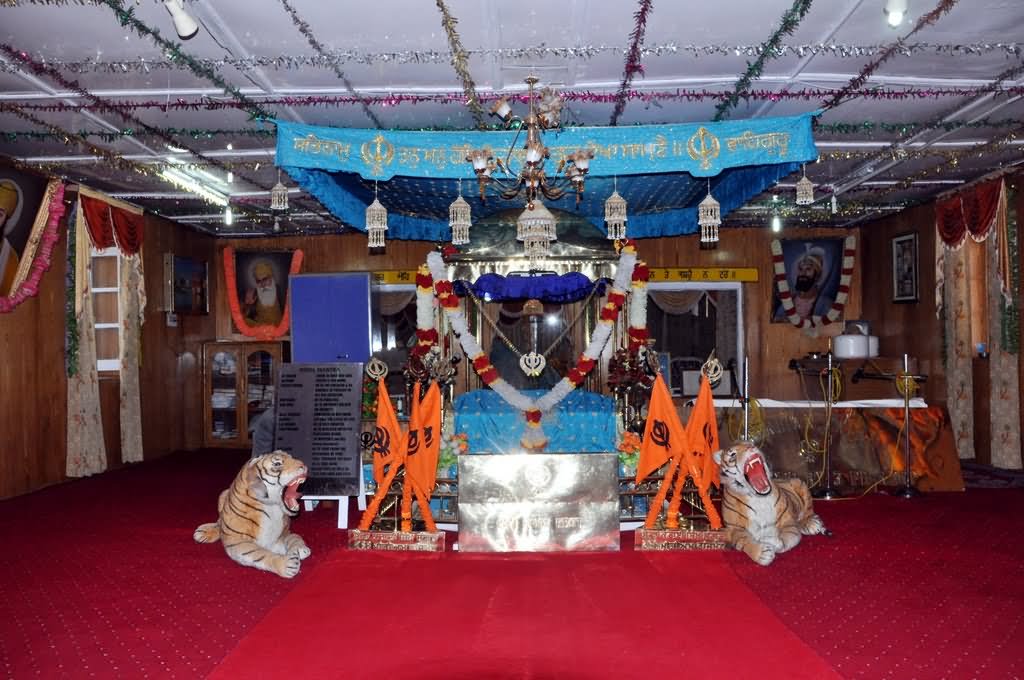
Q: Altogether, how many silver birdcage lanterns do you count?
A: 7